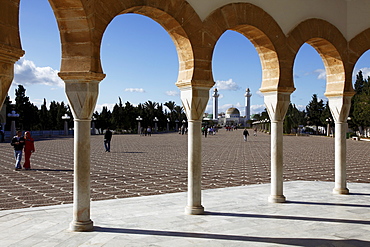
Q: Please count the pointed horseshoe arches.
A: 5